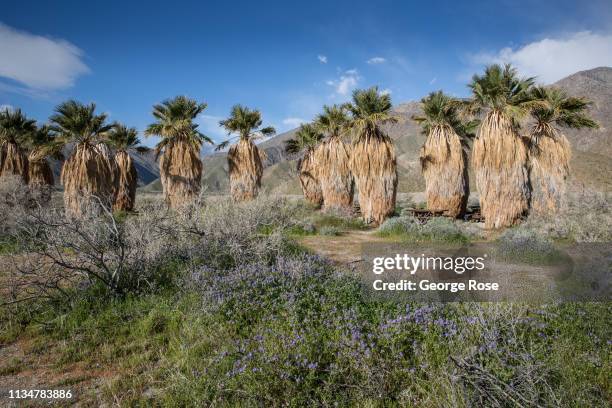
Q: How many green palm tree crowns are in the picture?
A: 12